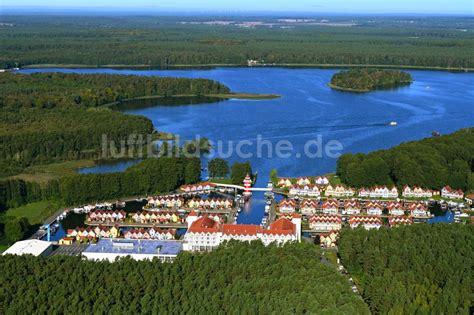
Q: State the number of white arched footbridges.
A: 1